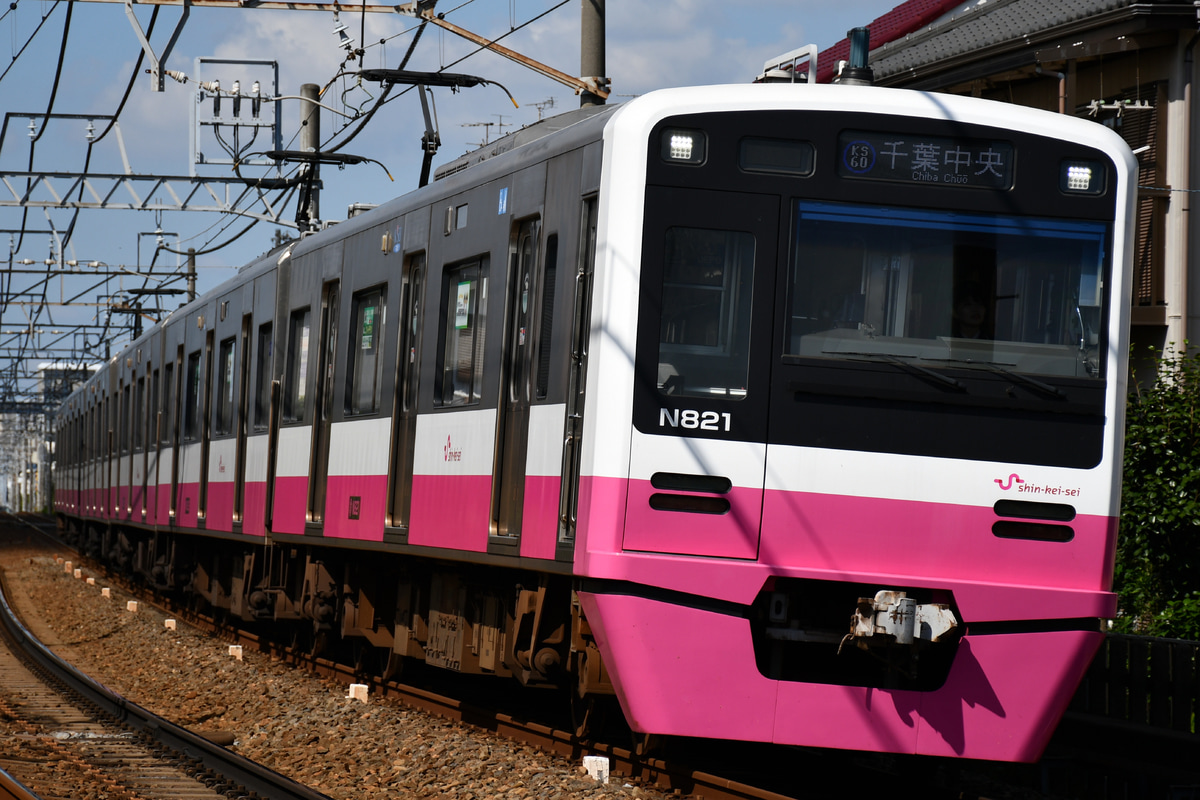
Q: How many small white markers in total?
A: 10